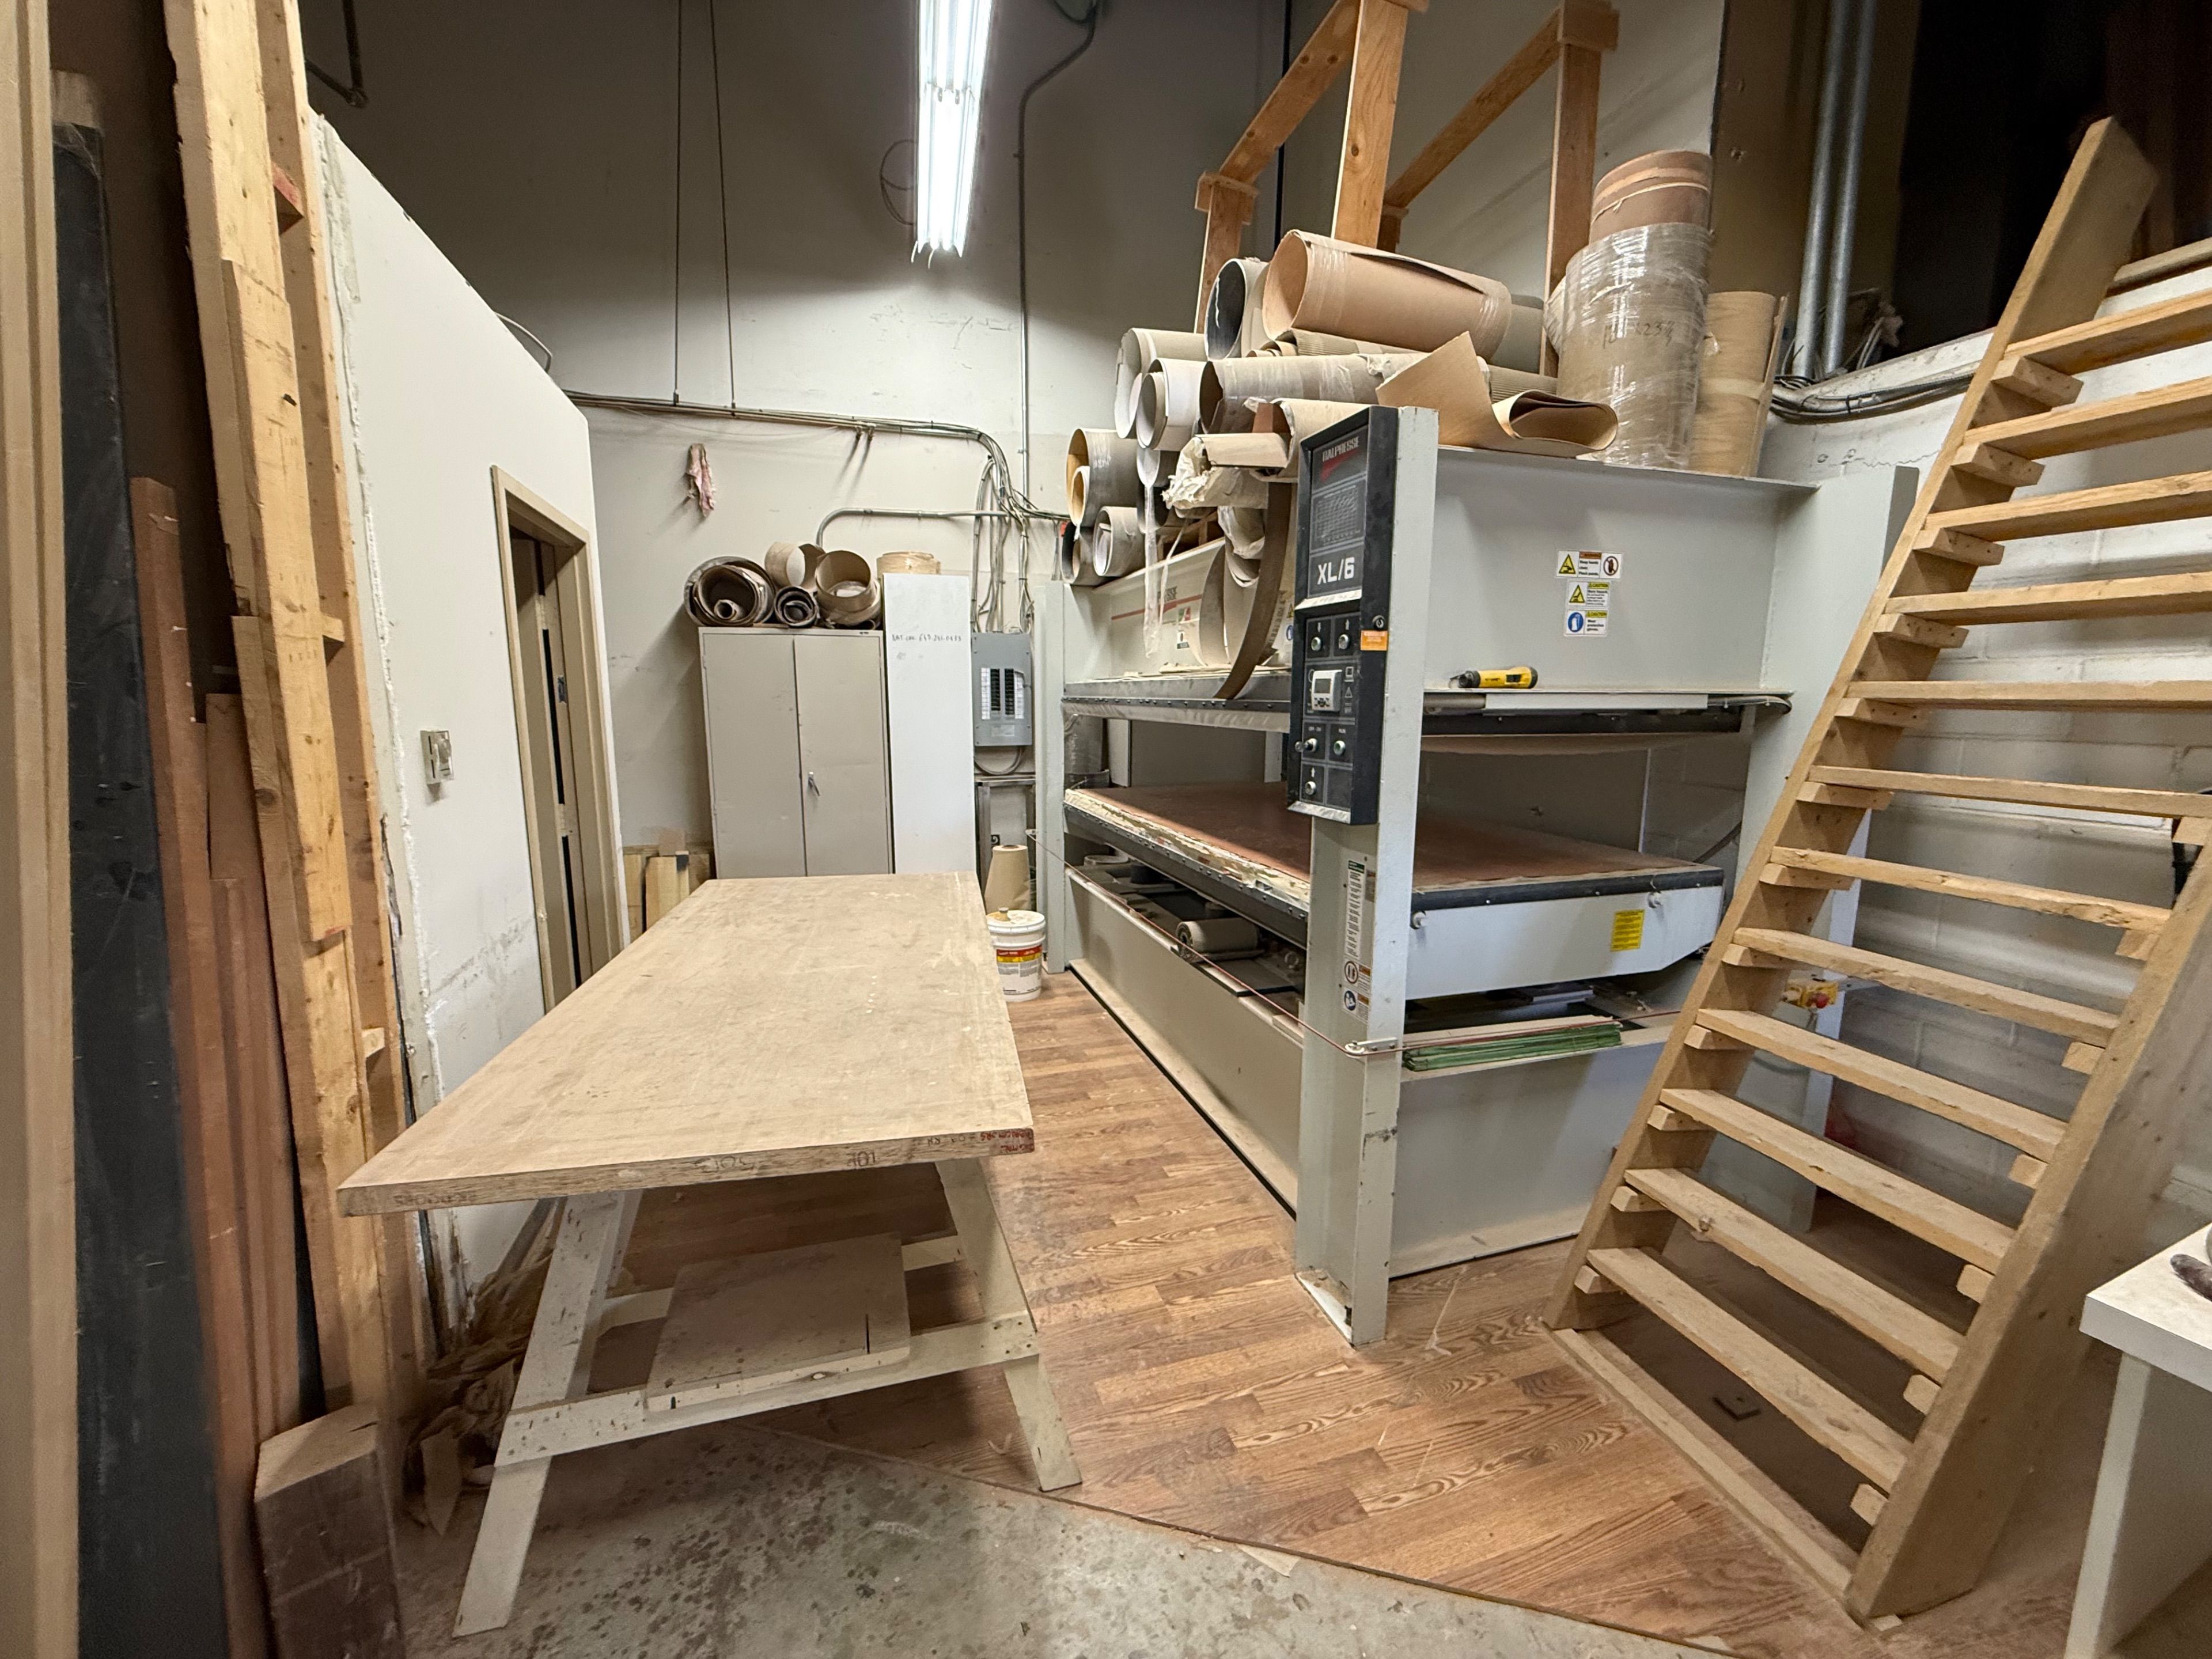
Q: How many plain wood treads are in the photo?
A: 12